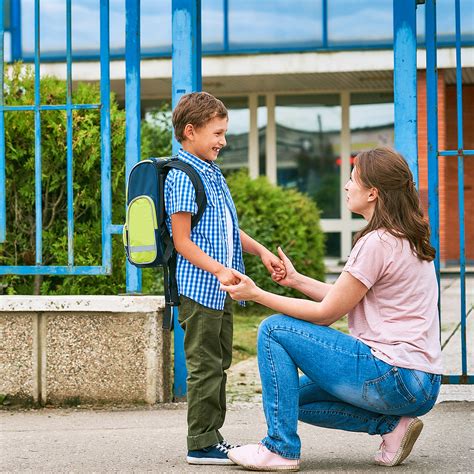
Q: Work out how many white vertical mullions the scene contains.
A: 3